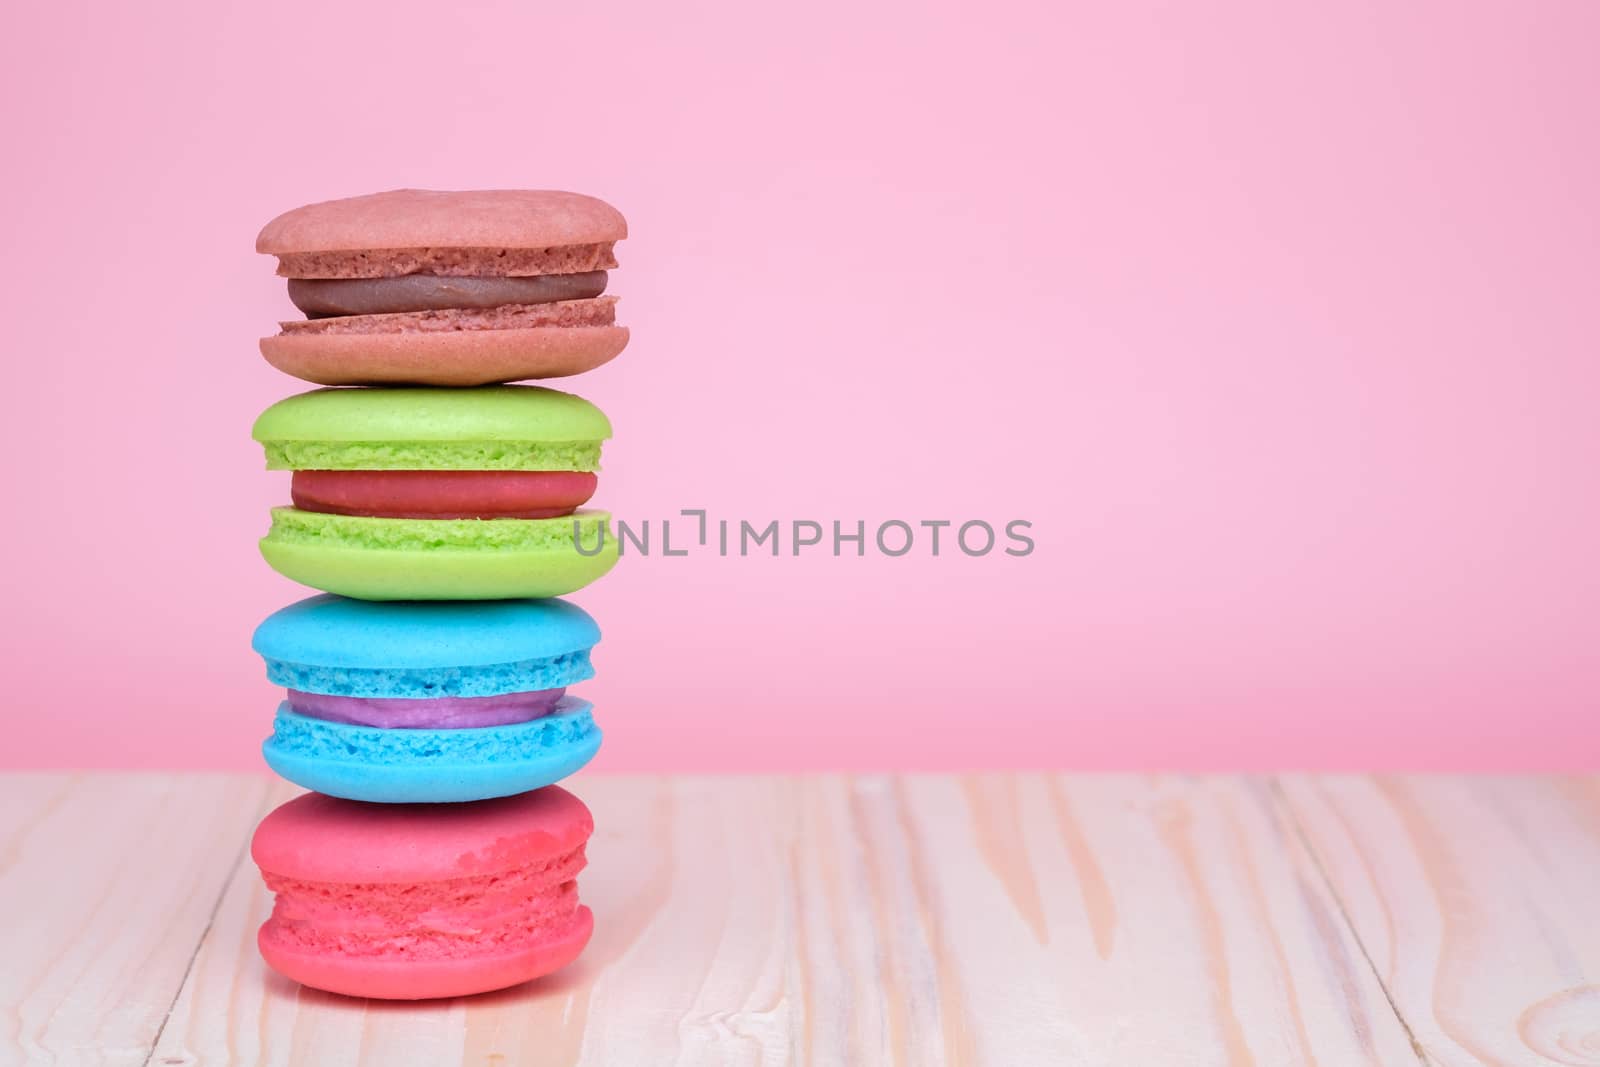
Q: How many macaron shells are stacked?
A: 8